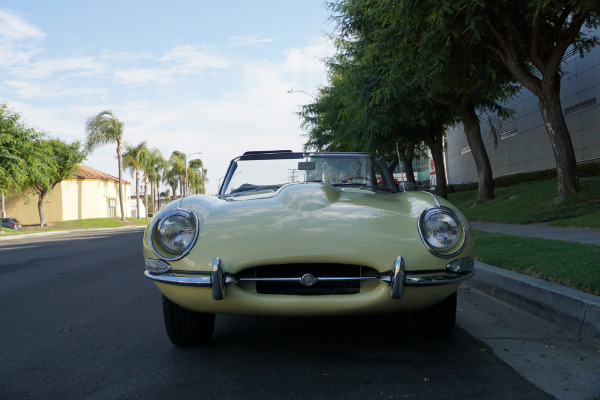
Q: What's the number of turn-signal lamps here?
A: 2